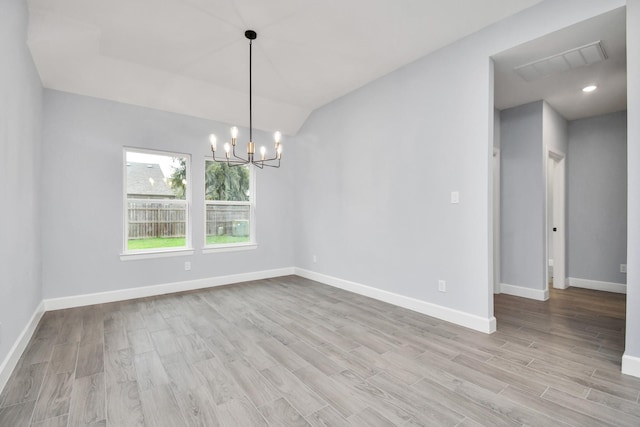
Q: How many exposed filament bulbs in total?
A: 6